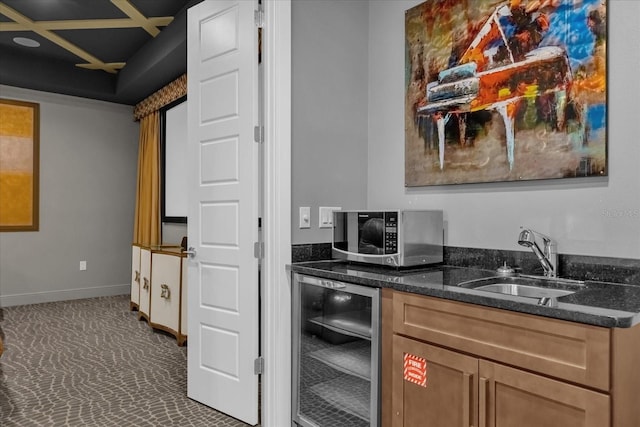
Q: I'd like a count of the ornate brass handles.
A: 3